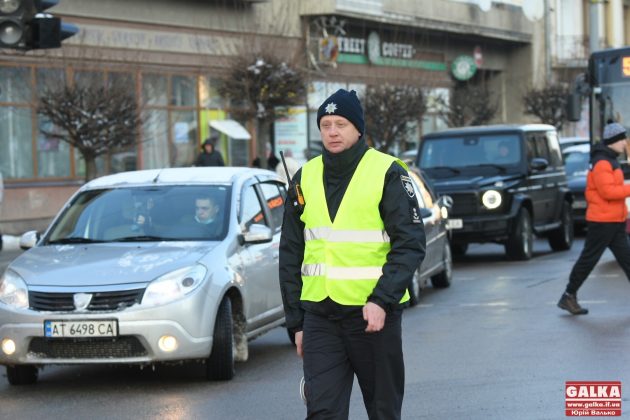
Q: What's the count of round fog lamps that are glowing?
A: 2